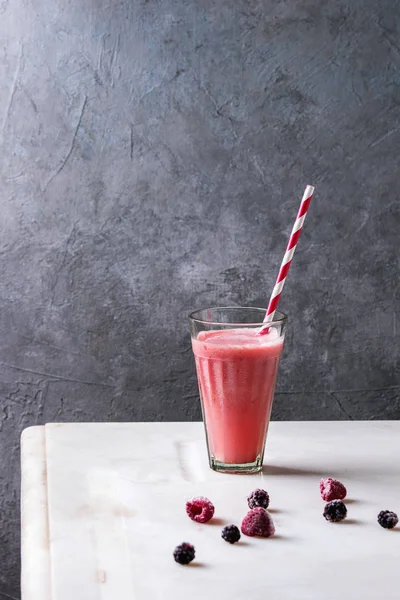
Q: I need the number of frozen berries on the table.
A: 8